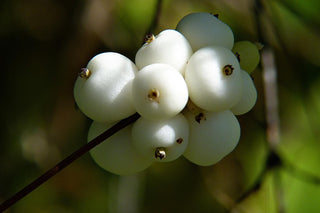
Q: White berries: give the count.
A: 9